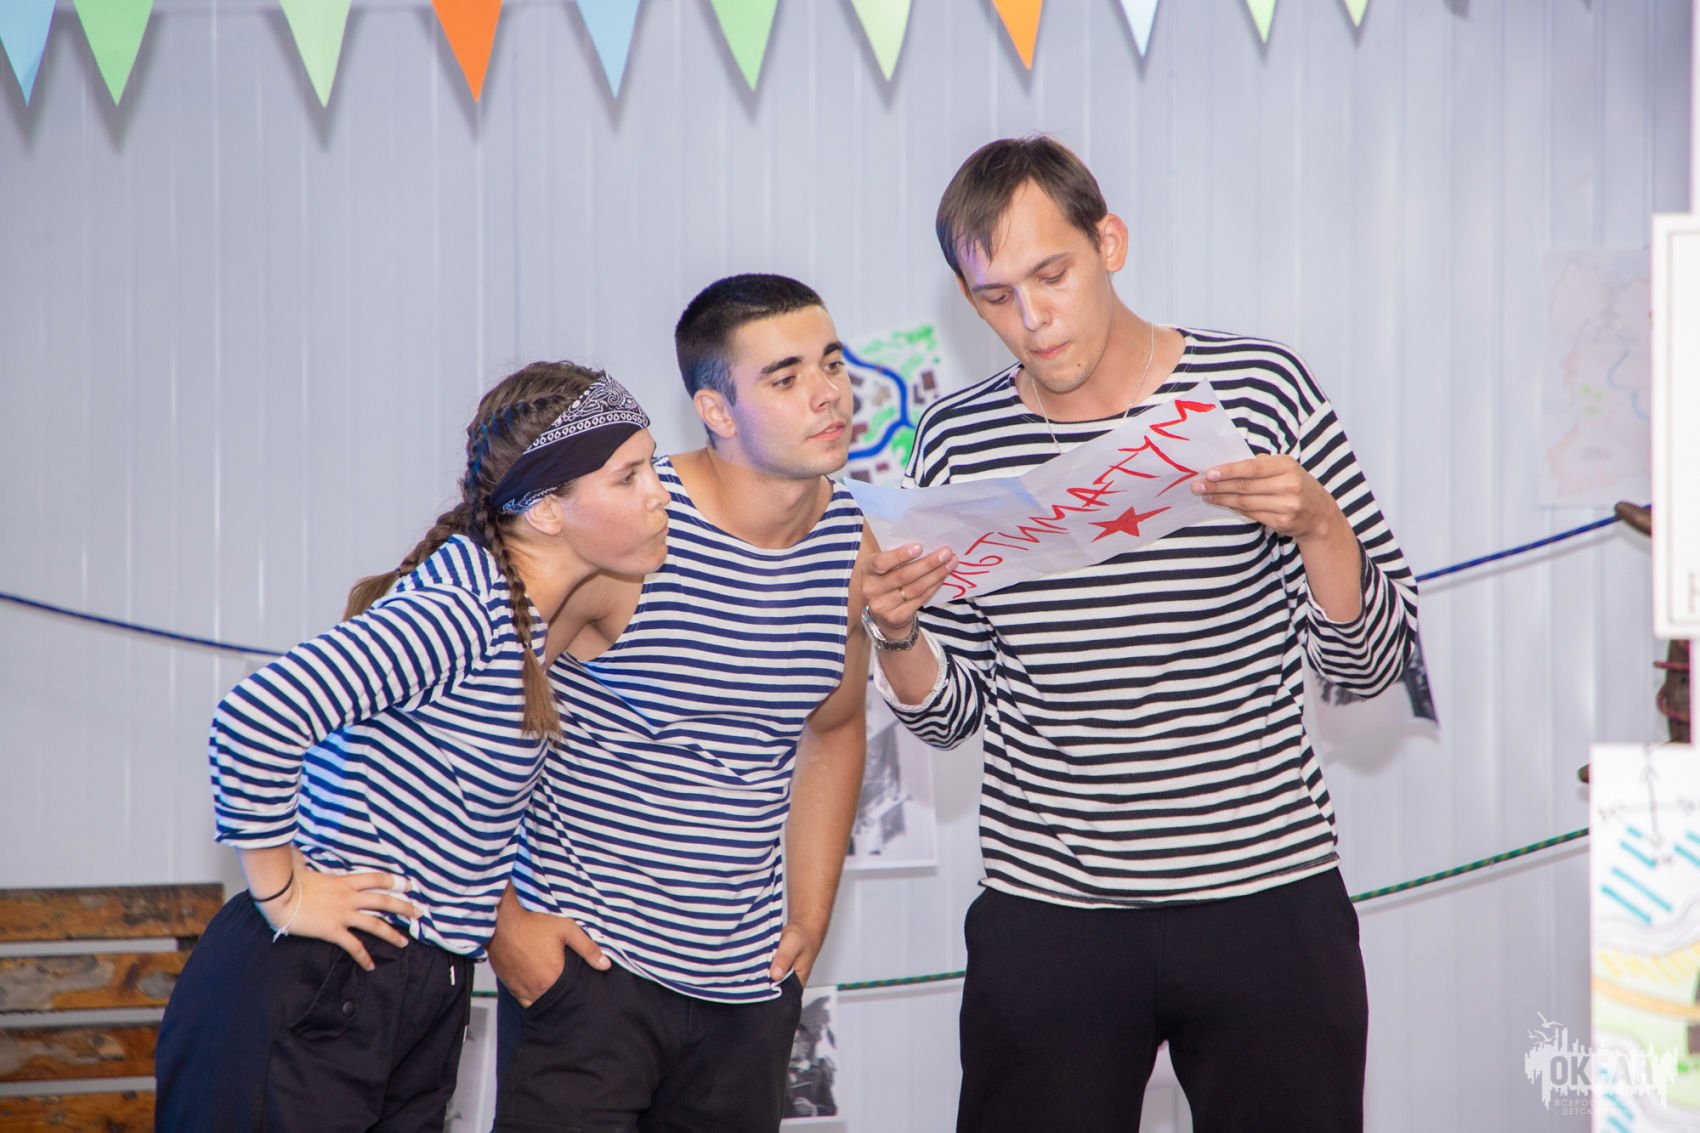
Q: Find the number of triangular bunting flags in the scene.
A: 11